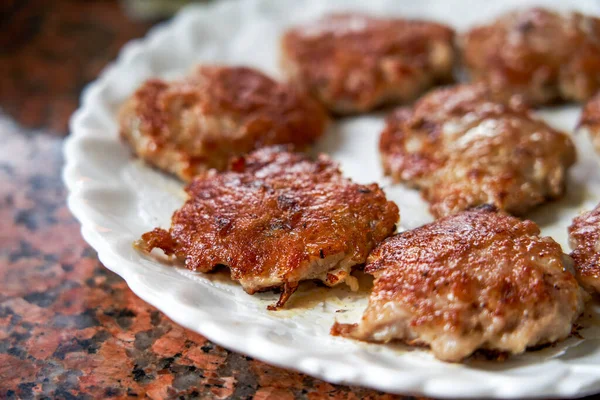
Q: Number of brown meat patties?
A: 8